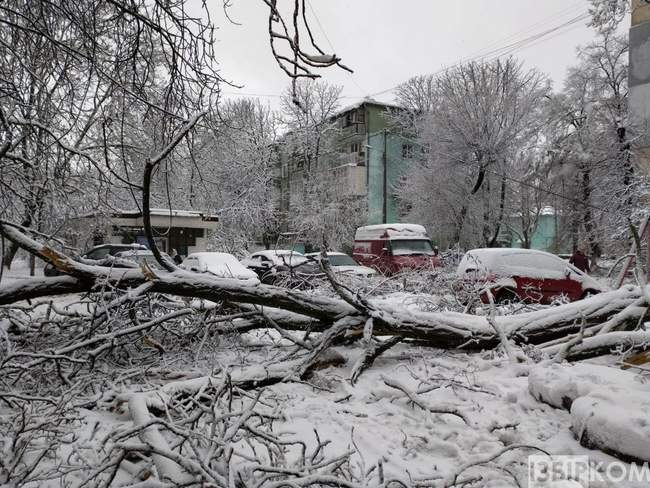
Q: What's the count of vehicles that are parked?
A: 7